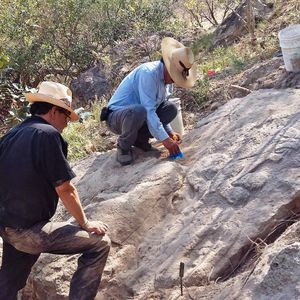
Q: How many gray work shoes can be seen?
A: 2